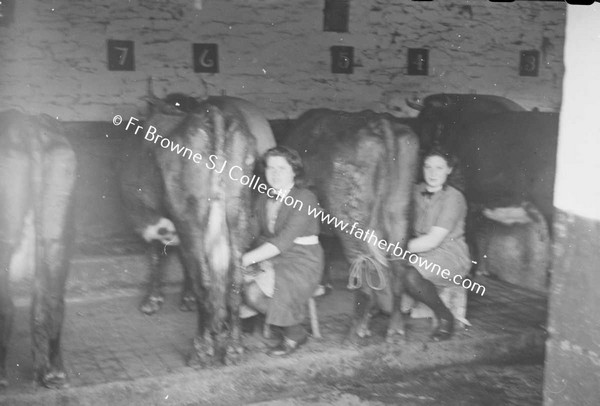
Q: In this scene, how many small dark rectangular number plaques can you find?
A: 5